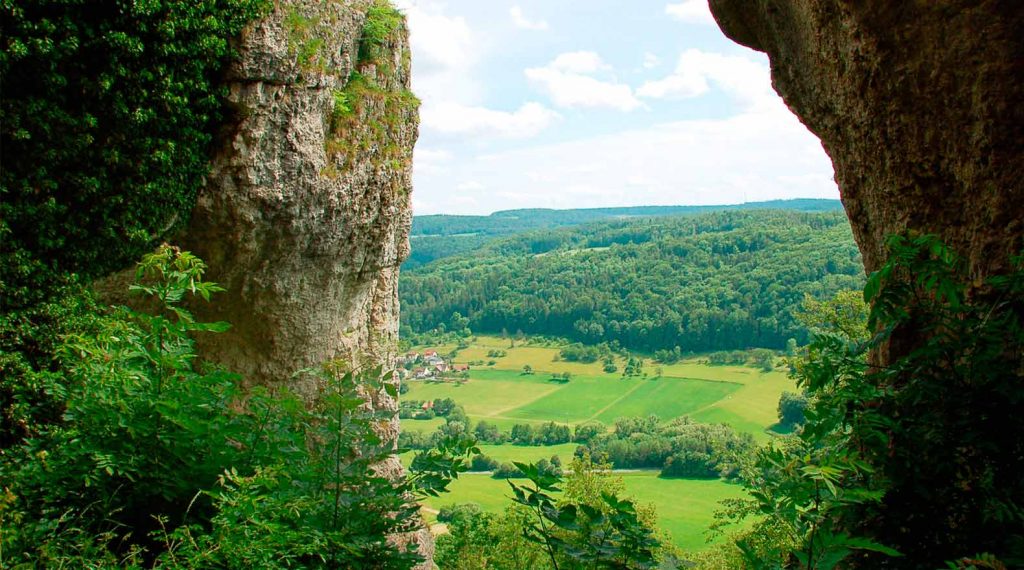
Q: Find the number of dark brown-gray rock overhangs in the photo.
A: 1